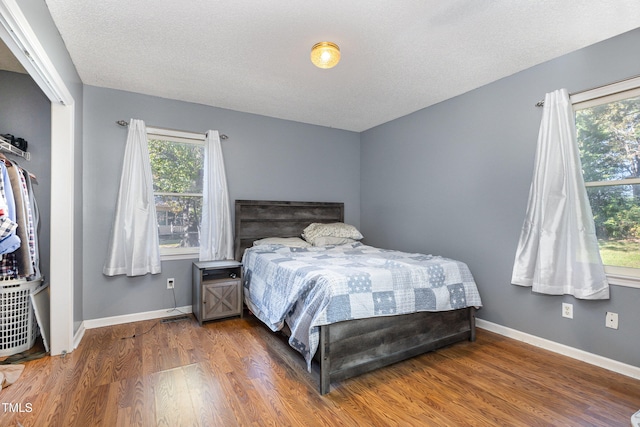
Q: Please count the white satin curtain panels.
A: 3